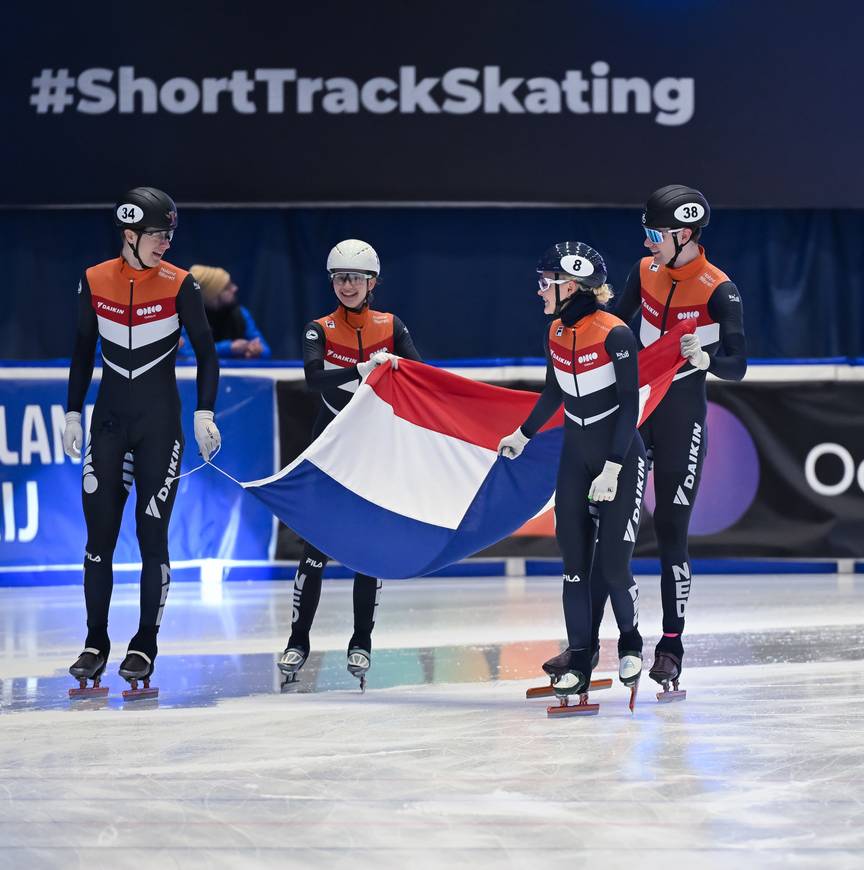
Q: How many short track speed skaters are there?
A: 4